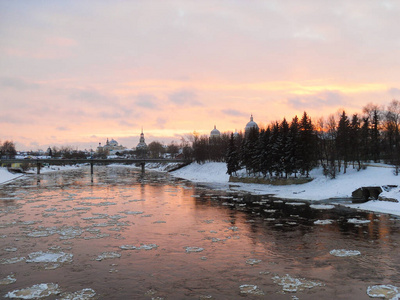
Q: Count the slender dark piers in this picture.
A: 3